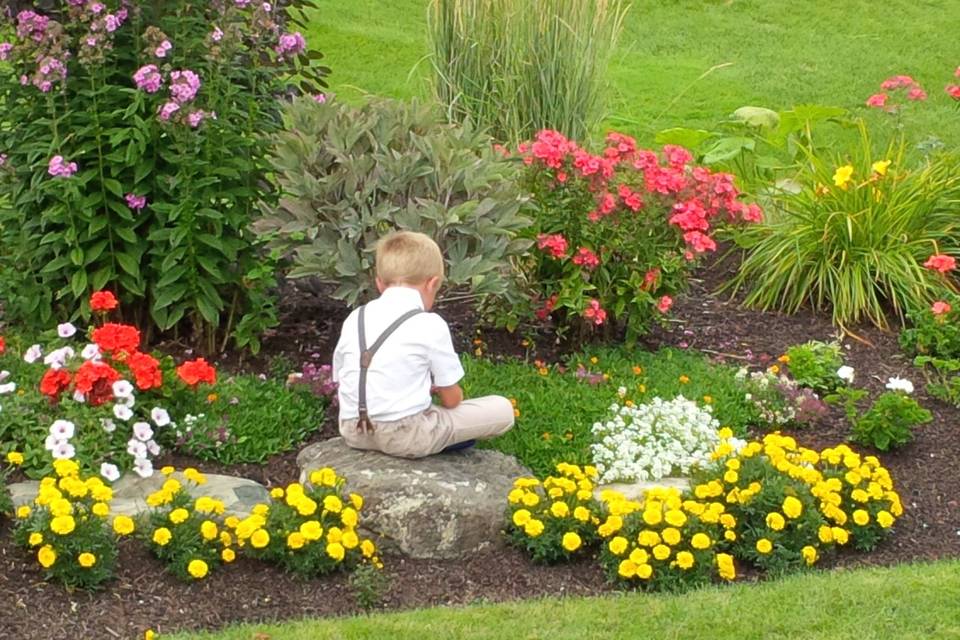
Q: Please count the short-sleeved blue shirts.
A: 0